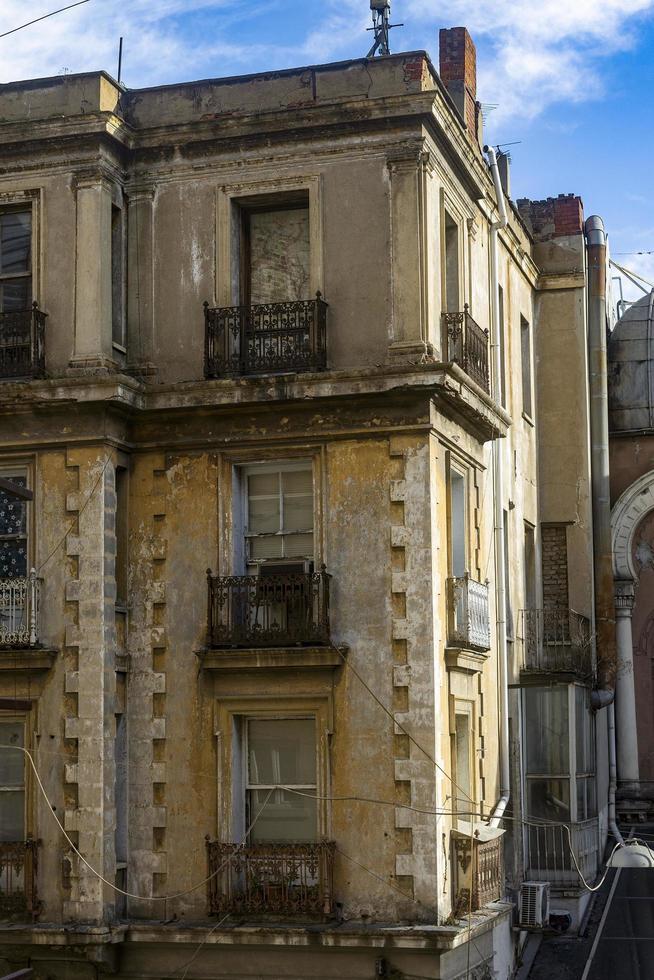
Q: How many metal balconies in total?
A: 11